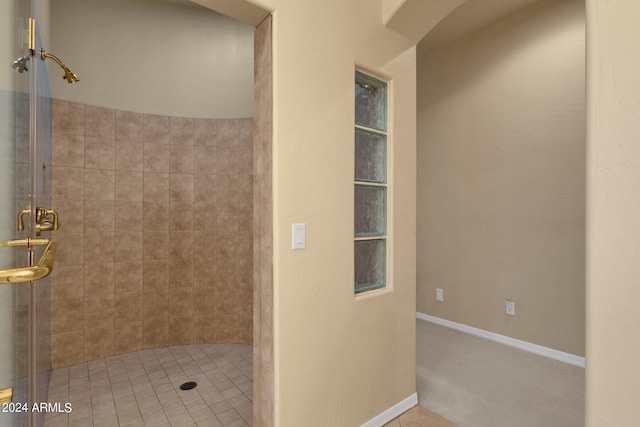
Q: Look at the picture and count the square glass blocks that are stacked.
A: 4